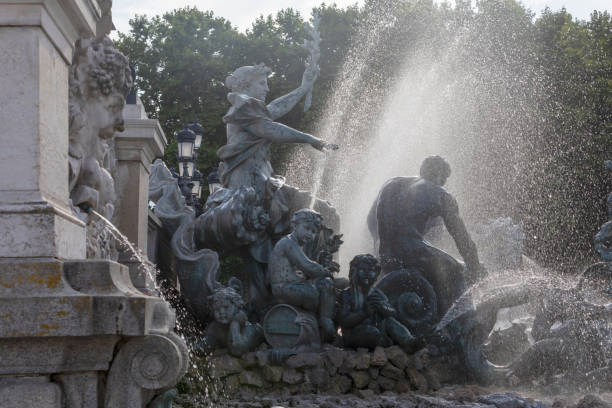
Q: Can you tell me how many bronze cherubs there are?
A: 3